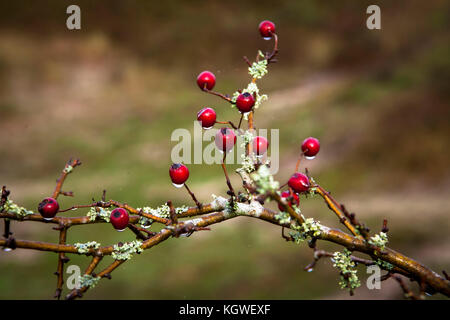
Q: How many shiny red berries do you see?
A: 12